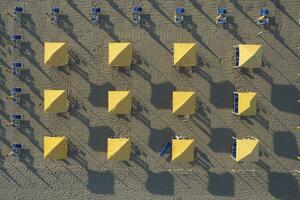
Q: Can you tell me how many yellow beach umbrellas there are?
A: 12